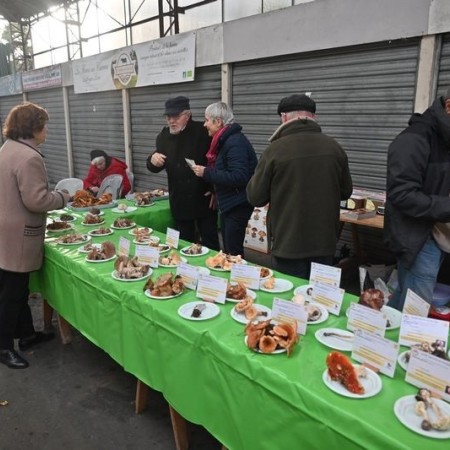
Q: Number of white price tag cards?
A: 14